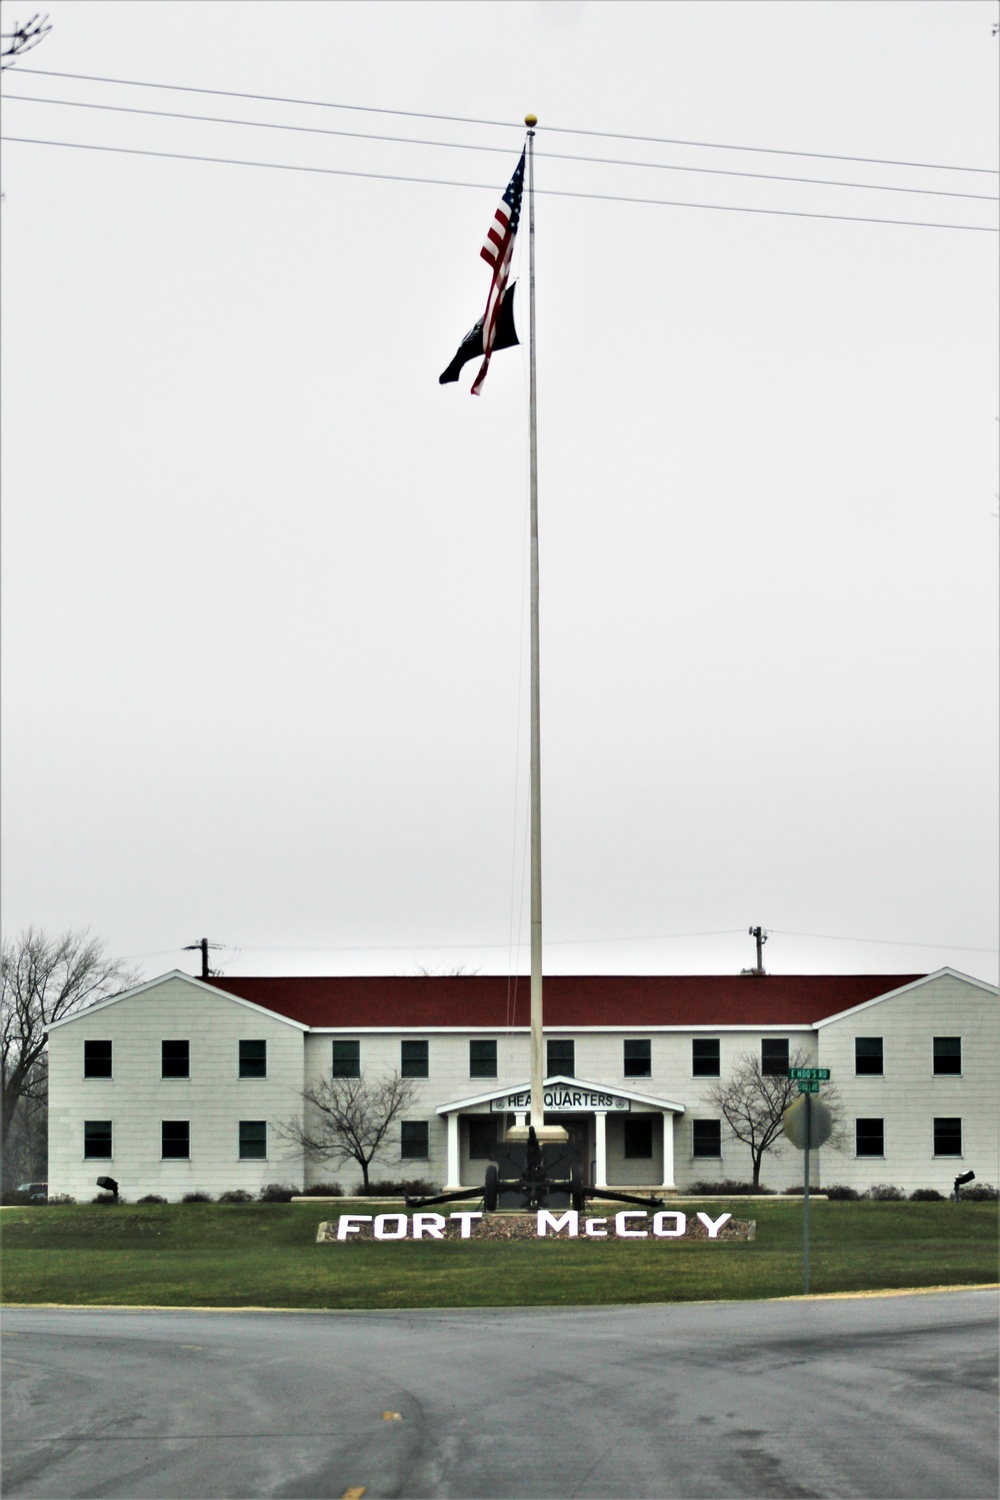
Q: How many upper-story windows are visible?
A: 12